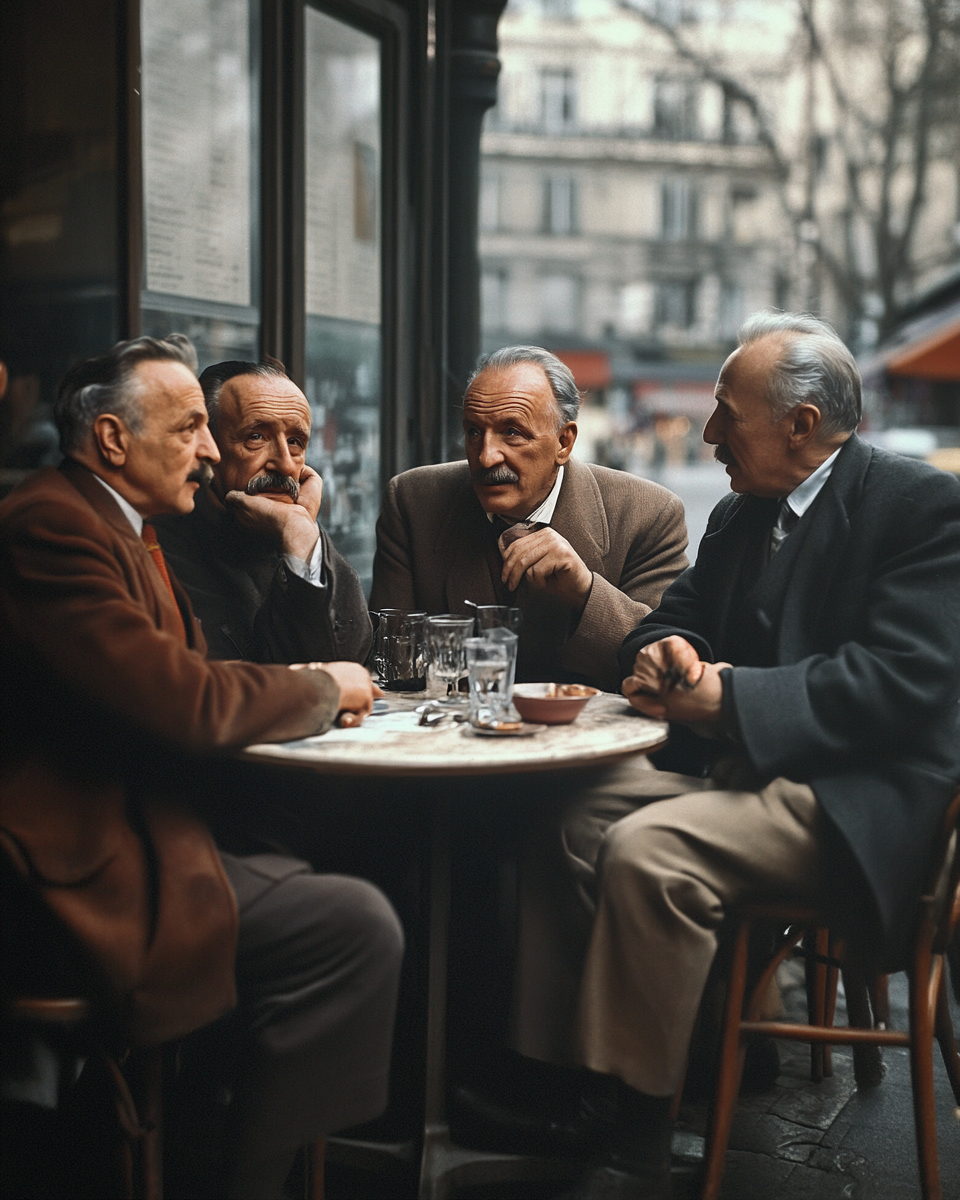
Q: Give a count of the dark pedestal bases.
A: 1